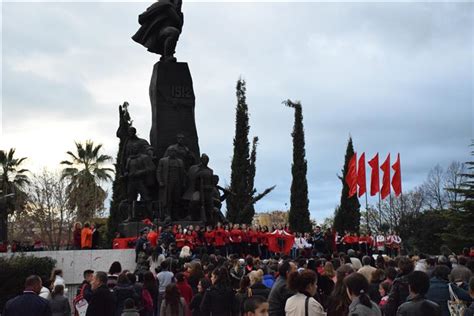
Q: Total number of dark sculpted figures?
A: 7